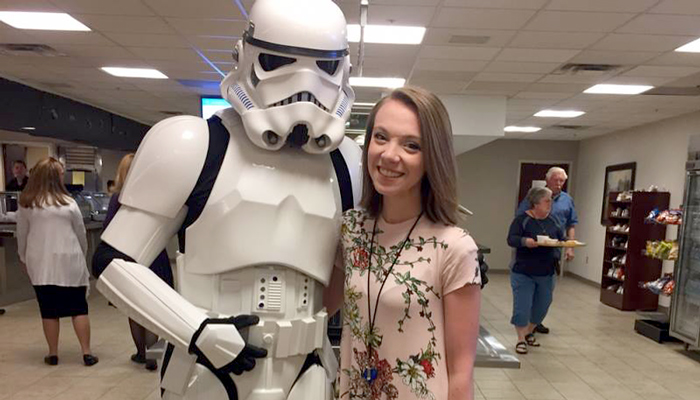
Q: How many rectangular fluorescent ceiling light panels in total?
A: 8